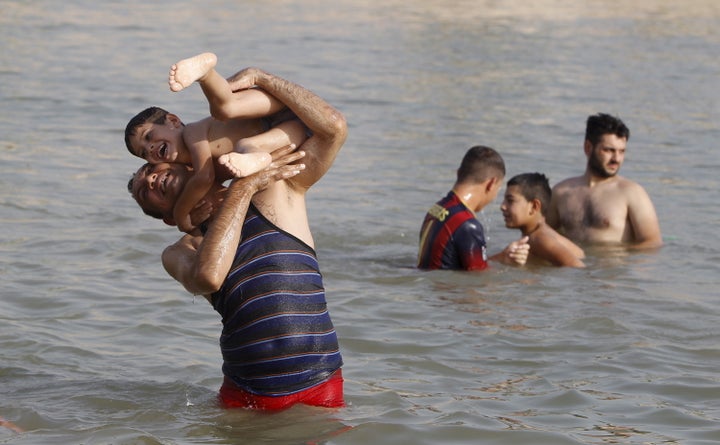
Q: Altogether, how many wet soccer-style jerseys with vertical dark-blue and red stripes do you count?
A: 1